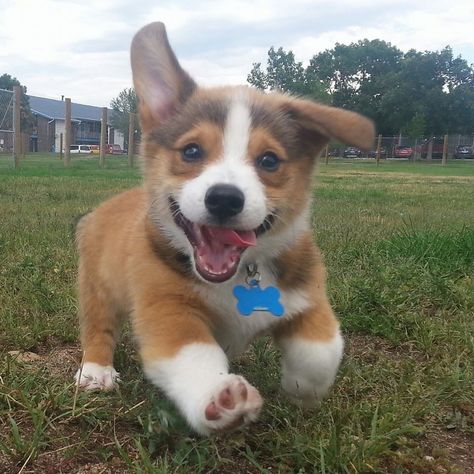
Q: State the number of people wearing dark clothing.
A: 0